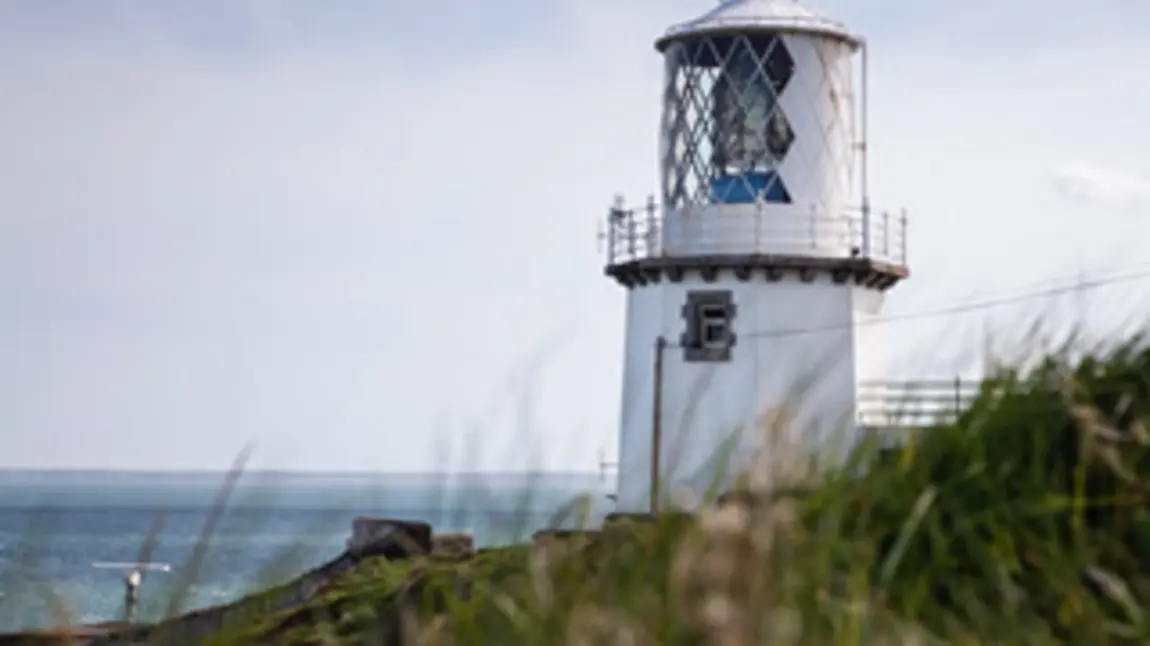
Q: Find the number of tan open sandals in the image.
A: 0